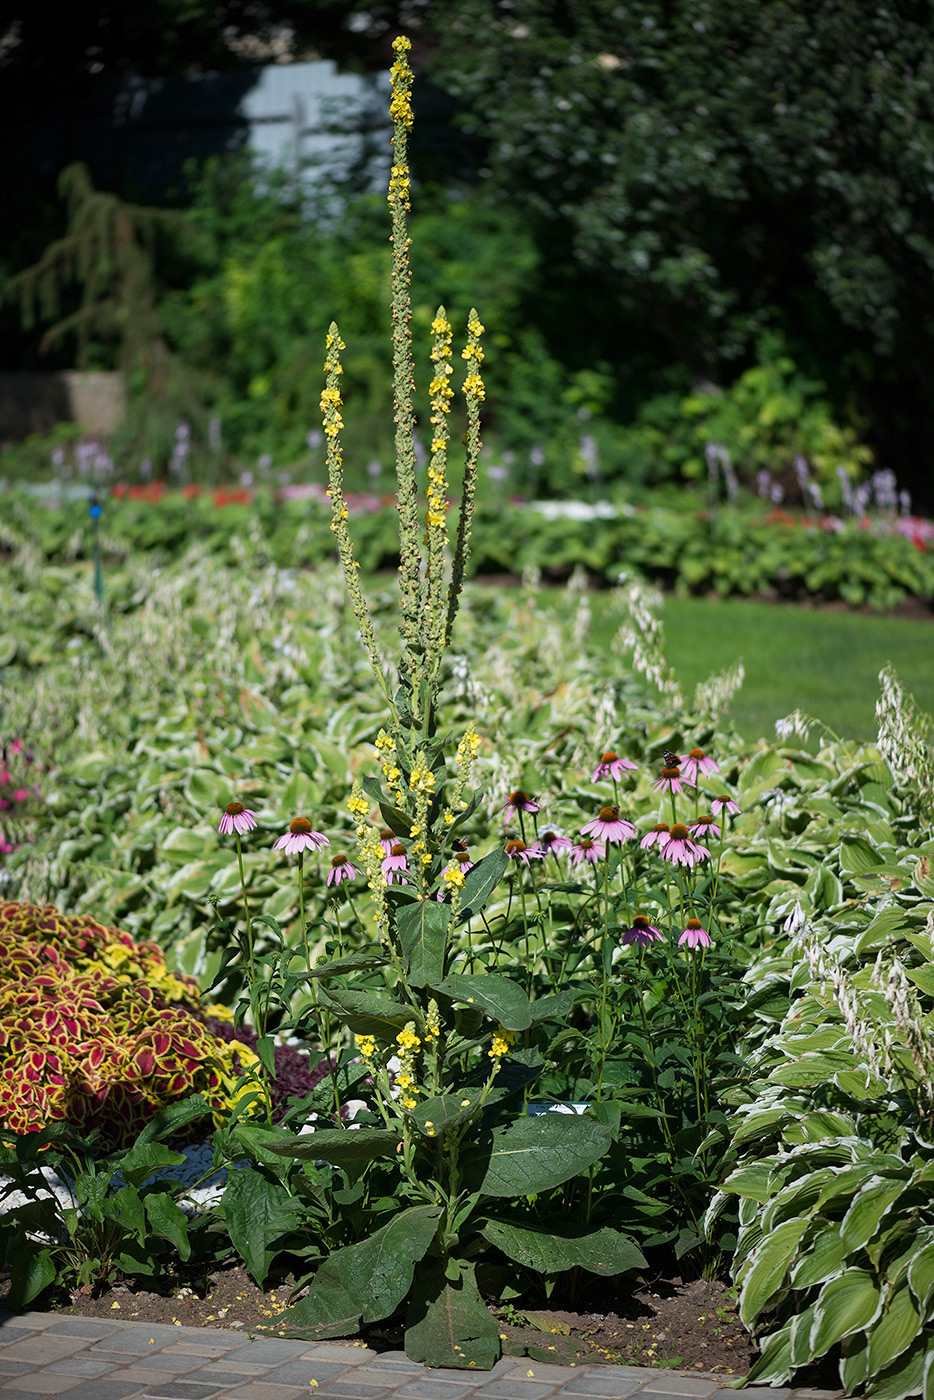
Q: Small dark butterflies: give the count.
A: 2